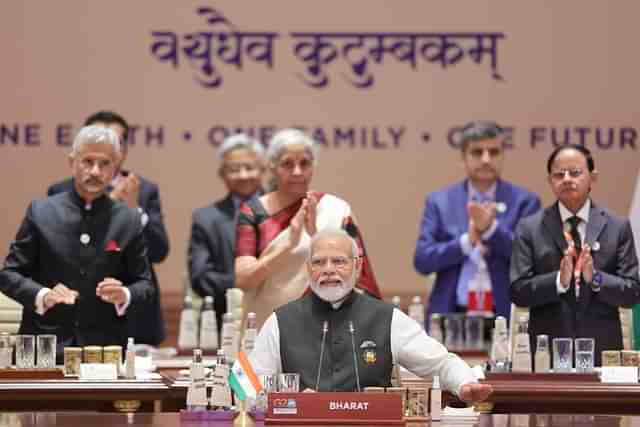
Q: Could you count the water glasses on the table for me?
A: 8